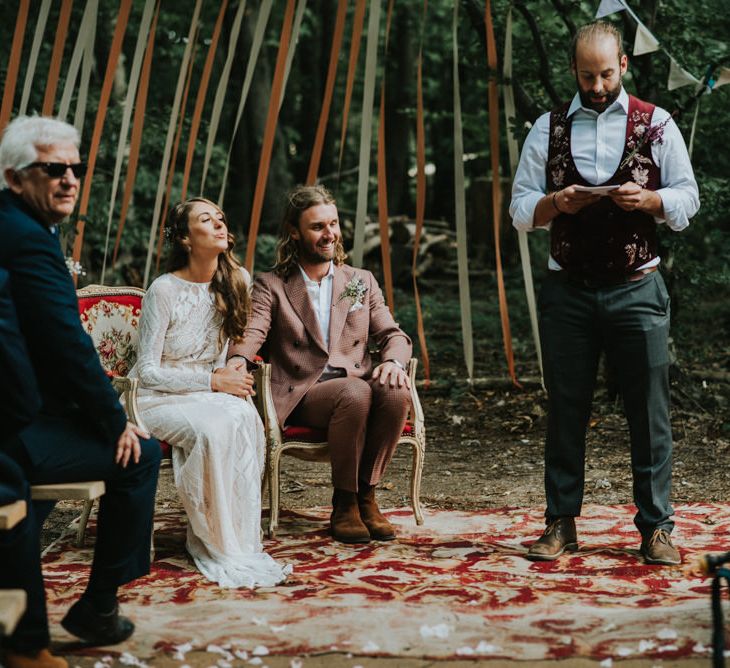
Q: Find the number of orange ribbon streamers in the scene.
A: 12